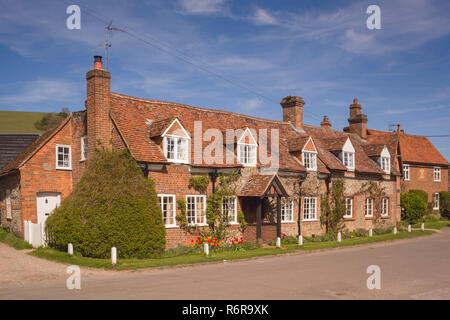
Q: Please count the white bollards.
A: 10